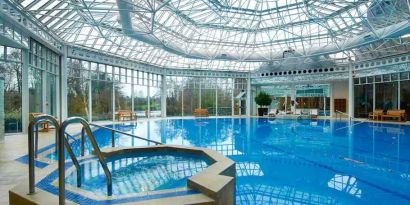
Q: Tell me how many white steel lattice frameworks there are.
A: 1